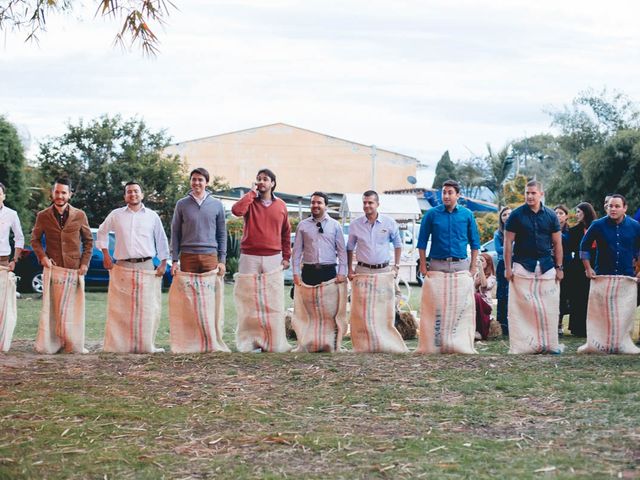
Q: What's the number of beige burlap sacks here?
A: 10